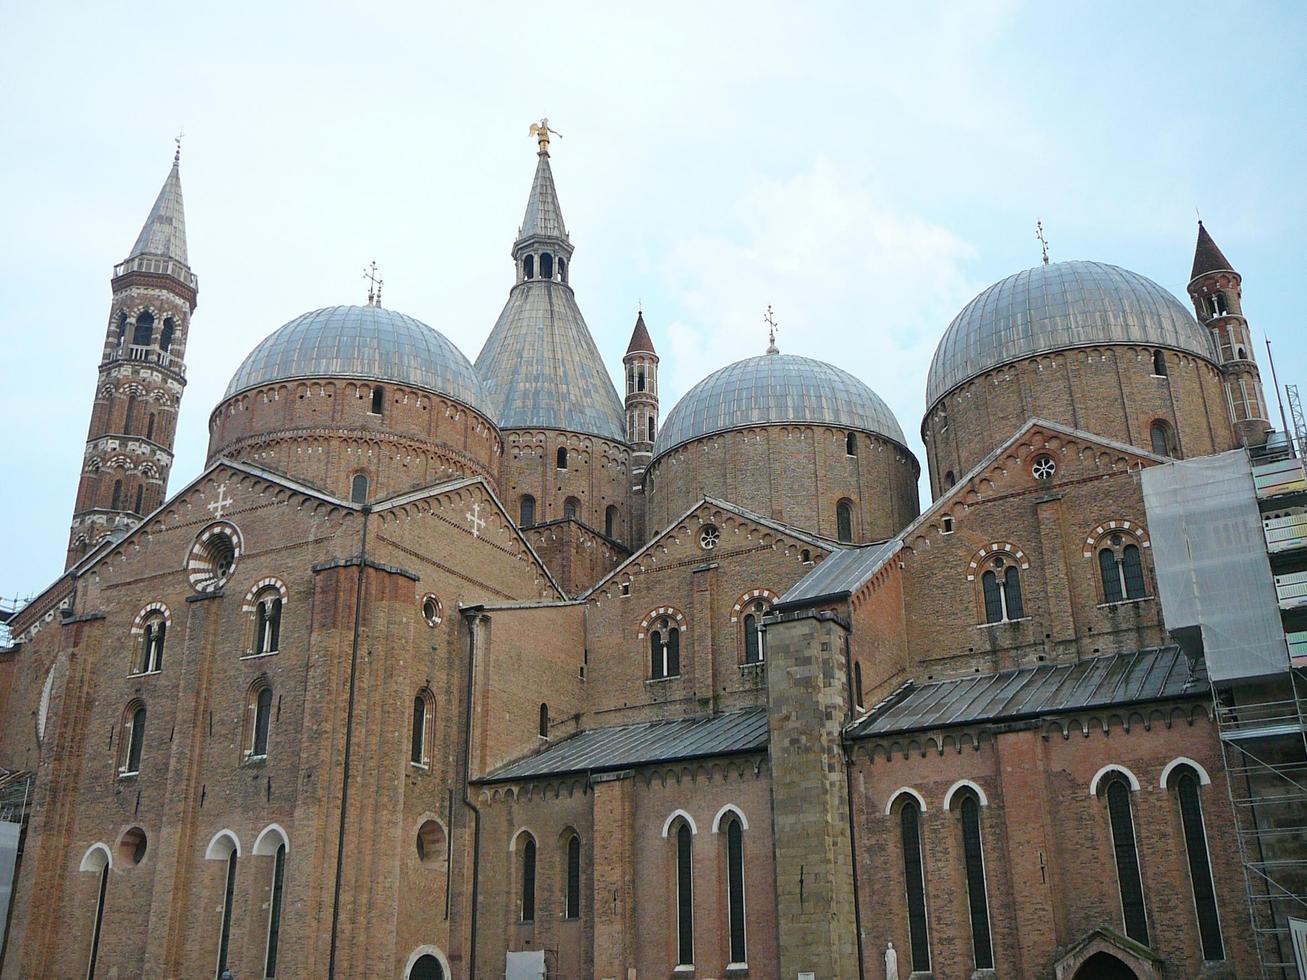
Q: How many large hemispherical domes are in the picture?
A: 3